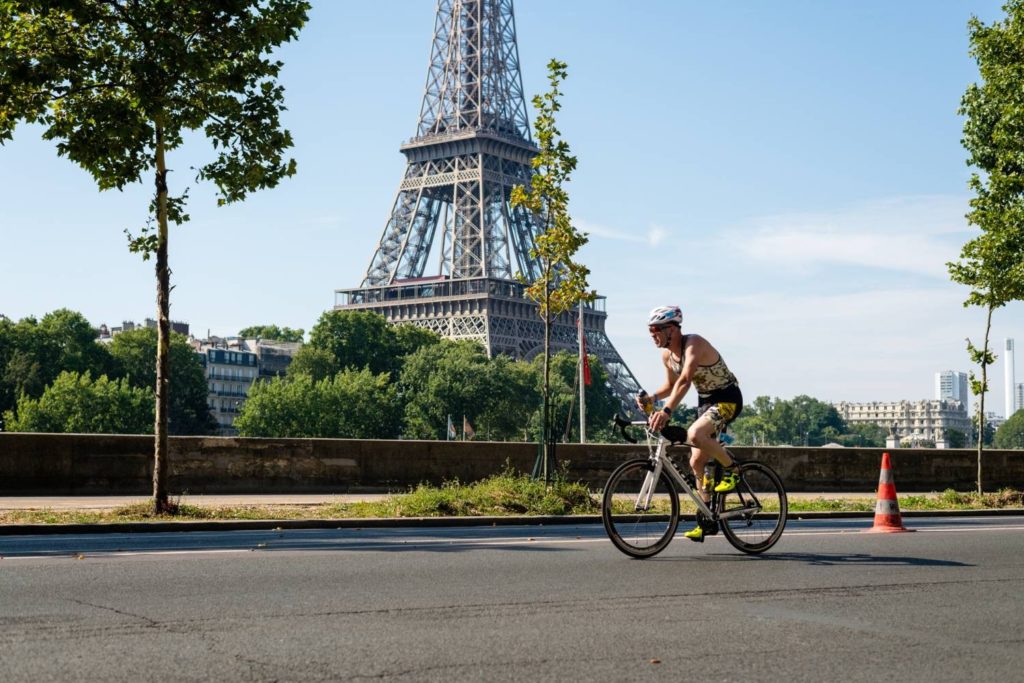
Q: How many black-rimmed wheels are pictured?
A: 2